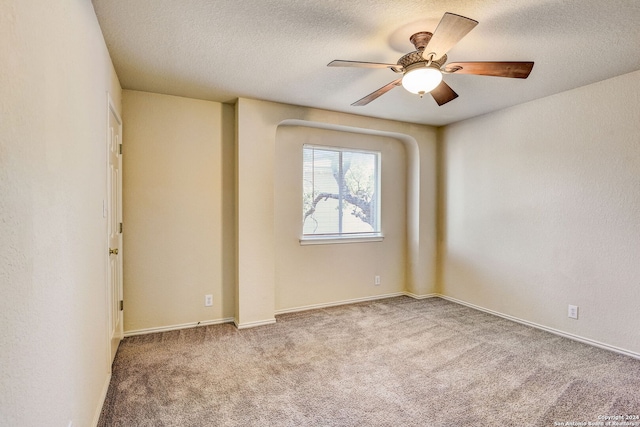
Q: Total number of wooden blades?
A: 5